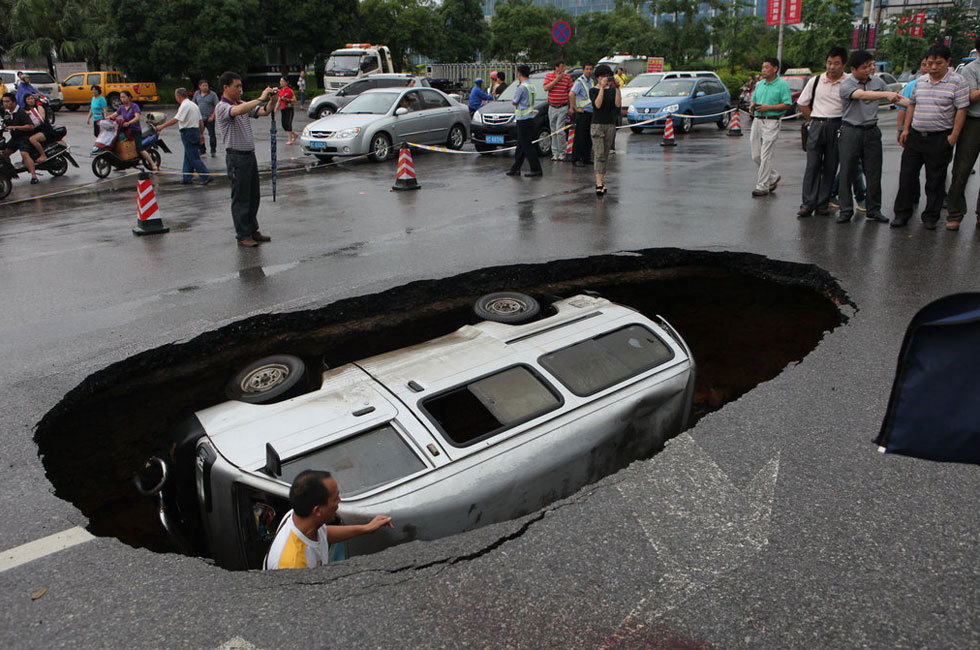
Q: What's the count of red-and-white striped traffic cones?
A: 5